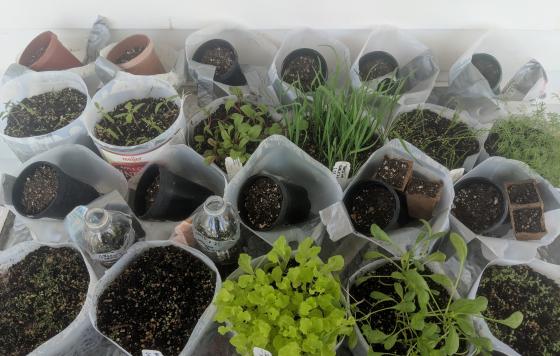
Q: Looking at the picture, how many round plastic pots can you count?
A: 9